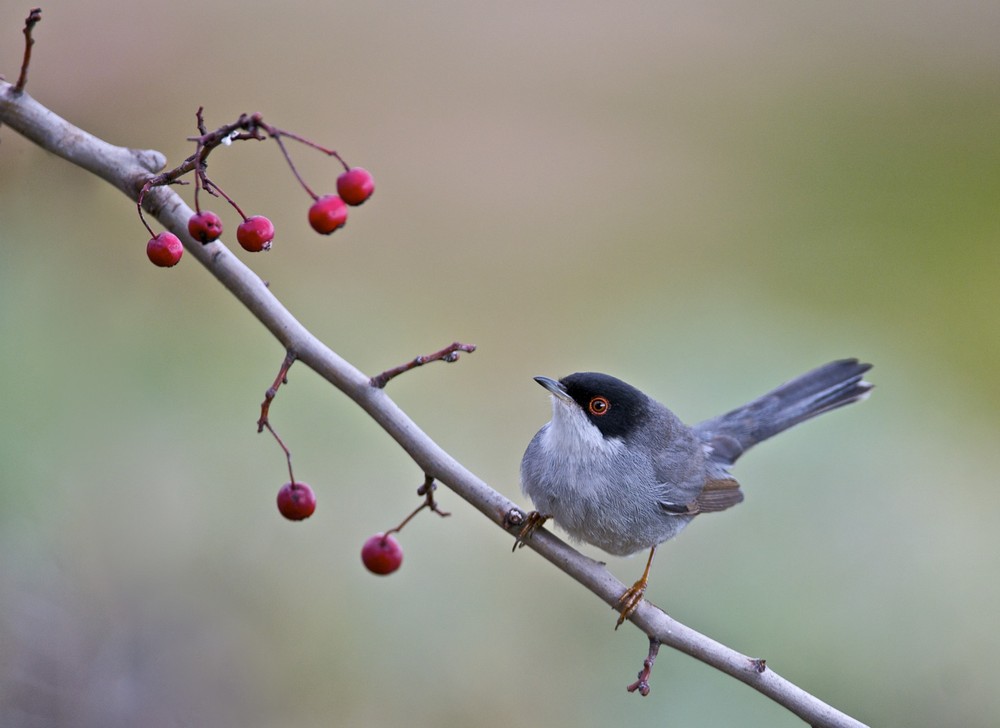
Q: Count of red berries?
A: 7